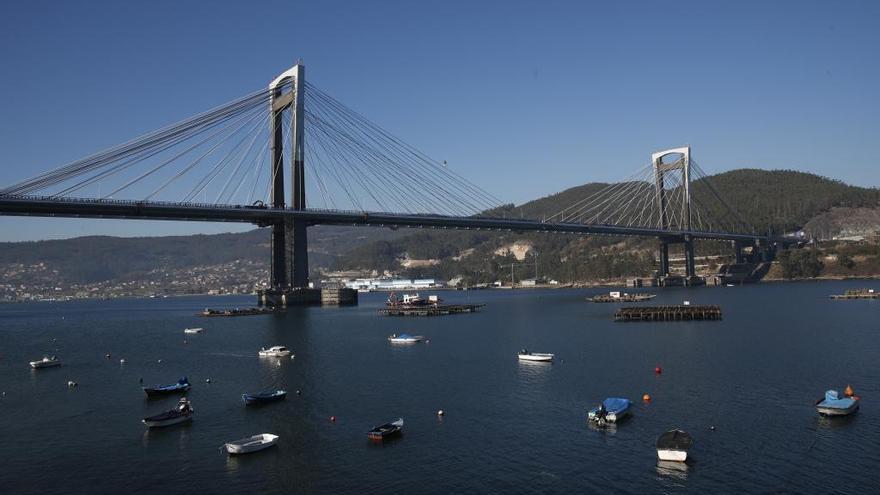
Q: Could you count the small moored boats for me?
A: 13